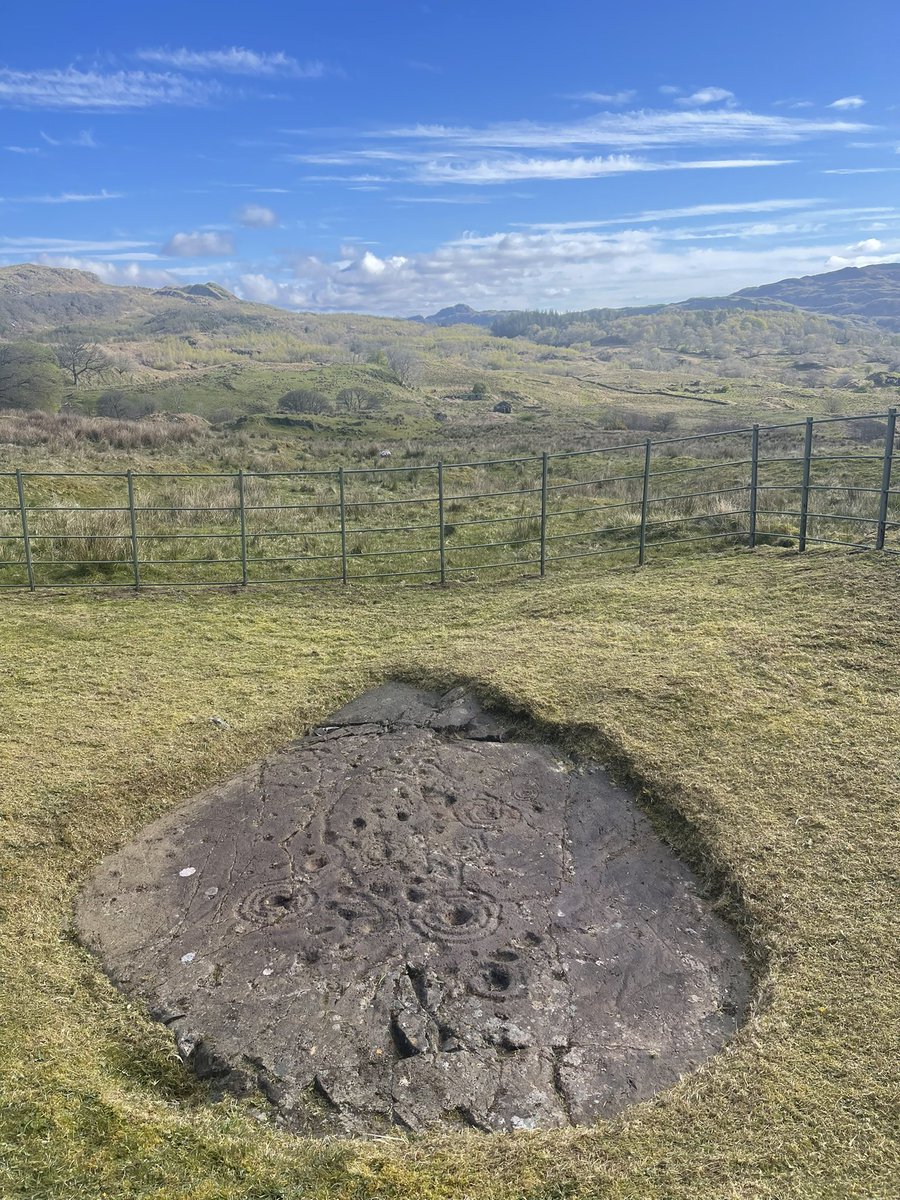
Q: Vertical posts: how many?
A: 10